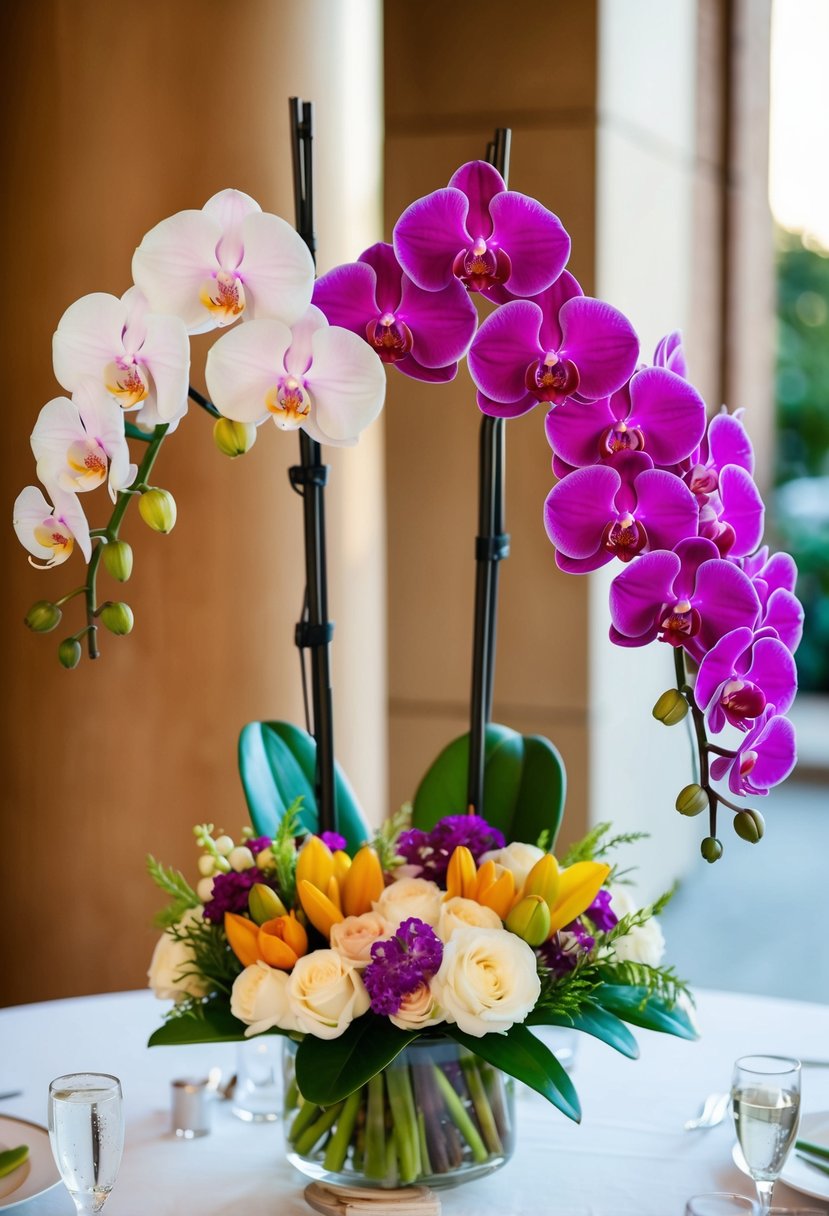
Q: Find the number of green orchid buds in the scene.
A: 10